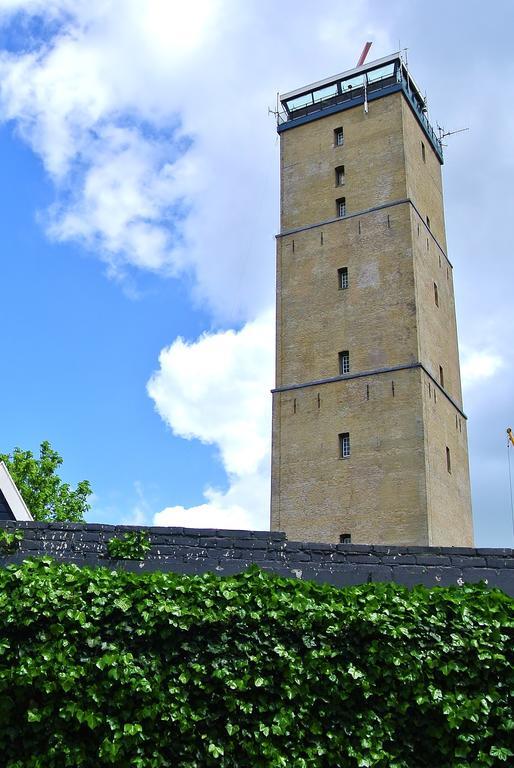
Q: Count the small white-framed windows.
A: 7